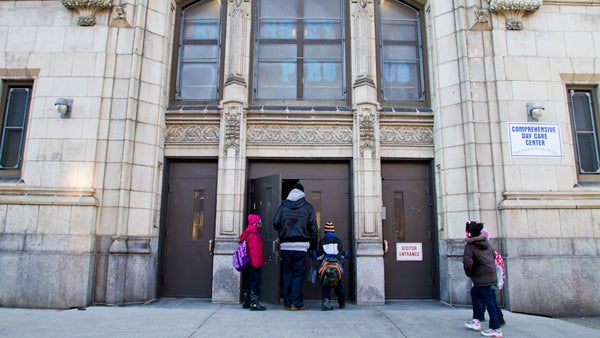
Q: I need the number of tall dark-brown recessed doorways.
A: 3